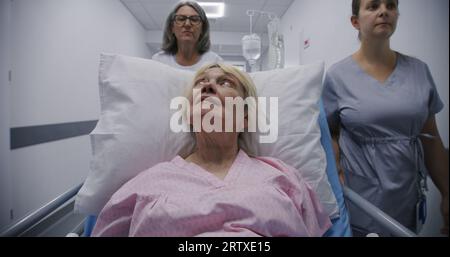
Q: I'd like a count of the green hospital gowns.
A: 0